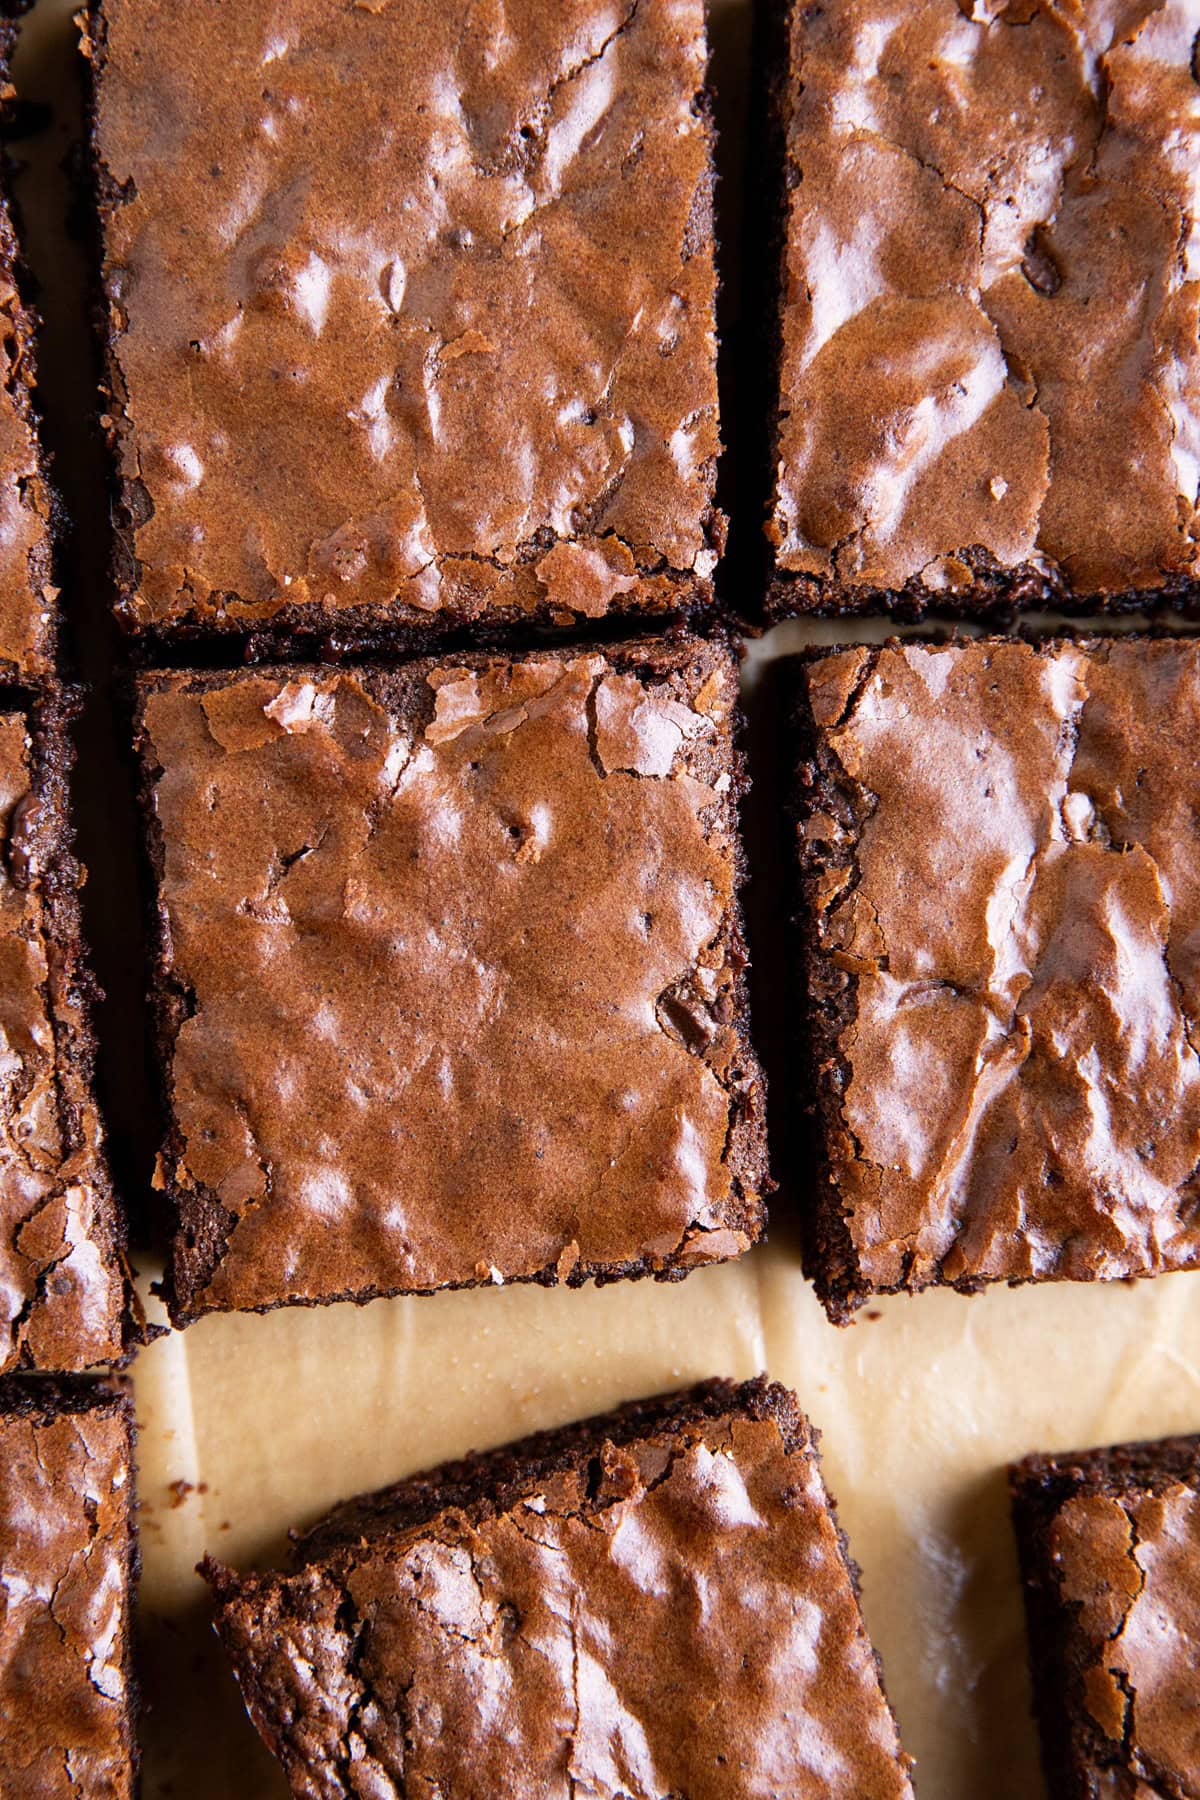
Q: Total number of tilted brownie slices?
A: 1